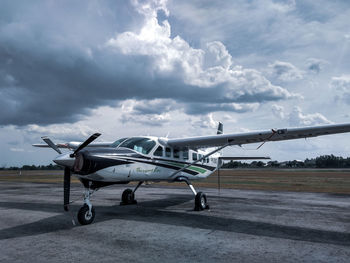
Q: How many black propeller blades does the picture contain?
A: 3